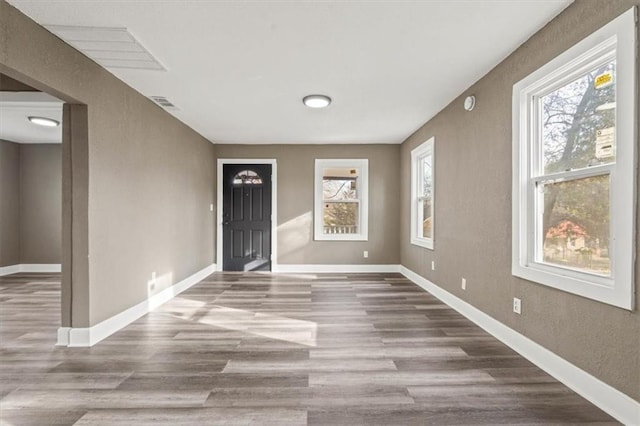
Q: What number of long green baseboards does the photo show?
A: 0